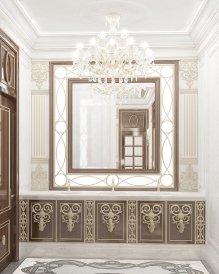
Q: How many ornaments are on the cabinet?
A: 5